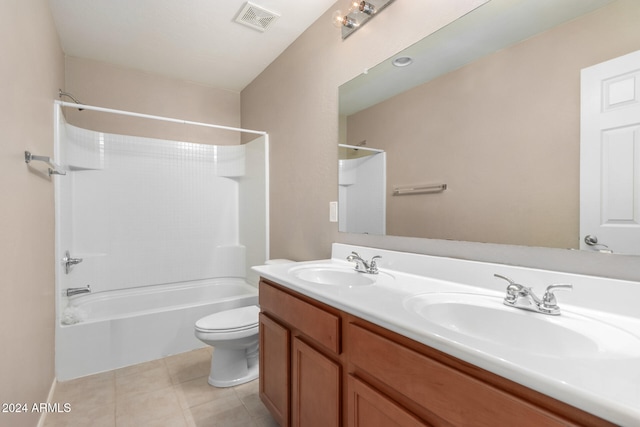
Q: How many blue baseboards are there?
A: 0